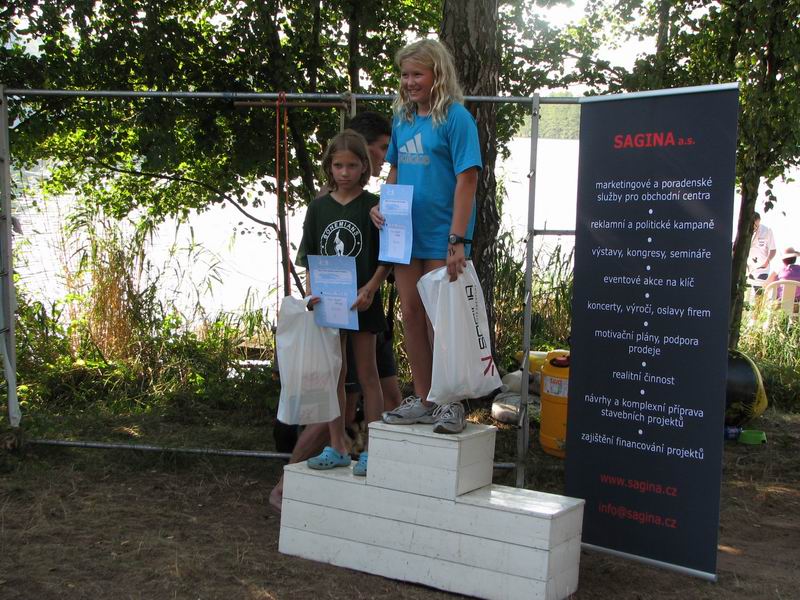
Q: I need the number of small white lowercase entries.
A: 9